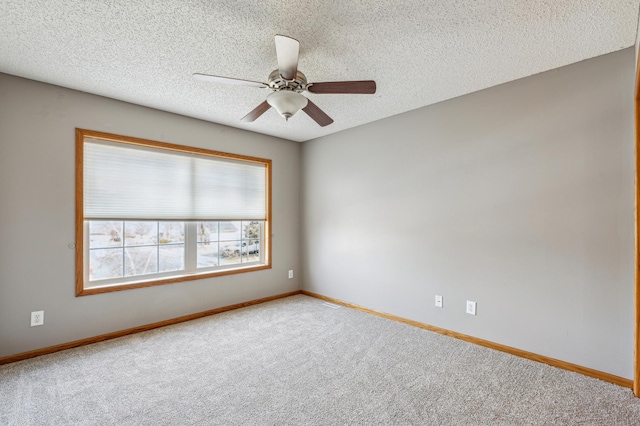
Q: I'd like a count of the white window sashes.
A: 2